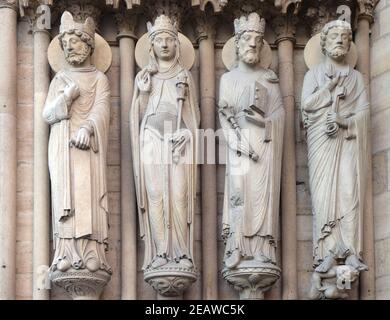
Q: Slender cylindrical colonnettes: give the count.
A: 6